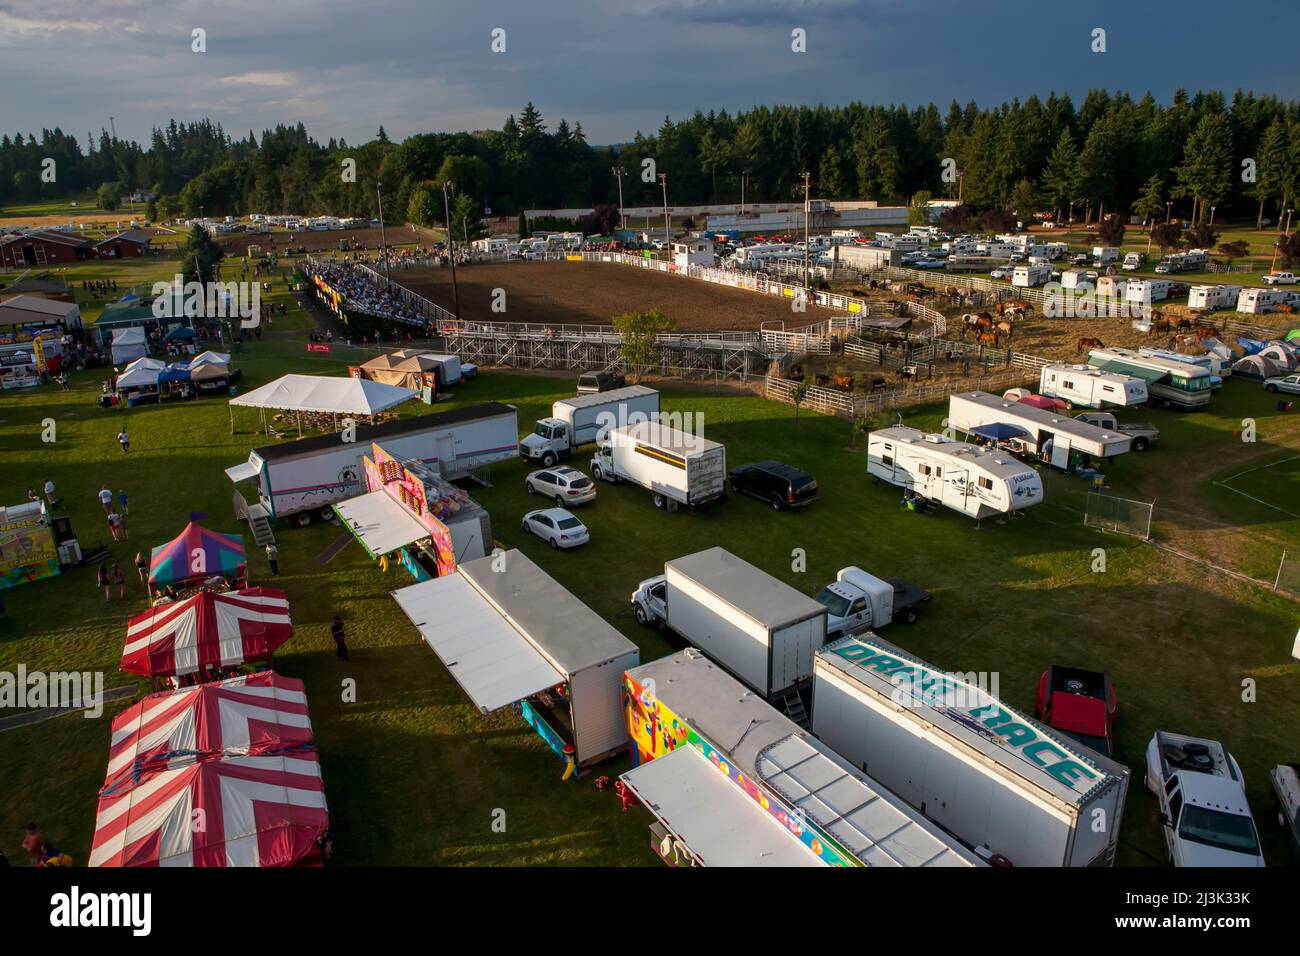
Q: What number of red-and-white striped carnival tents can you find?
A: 3